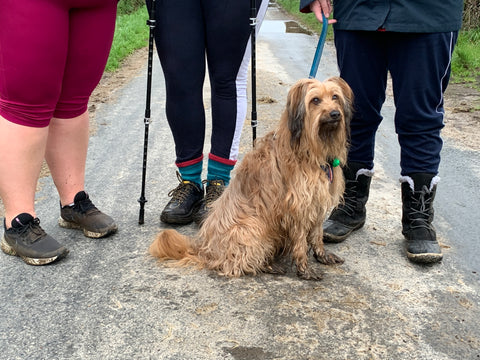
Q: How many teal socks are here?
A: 2